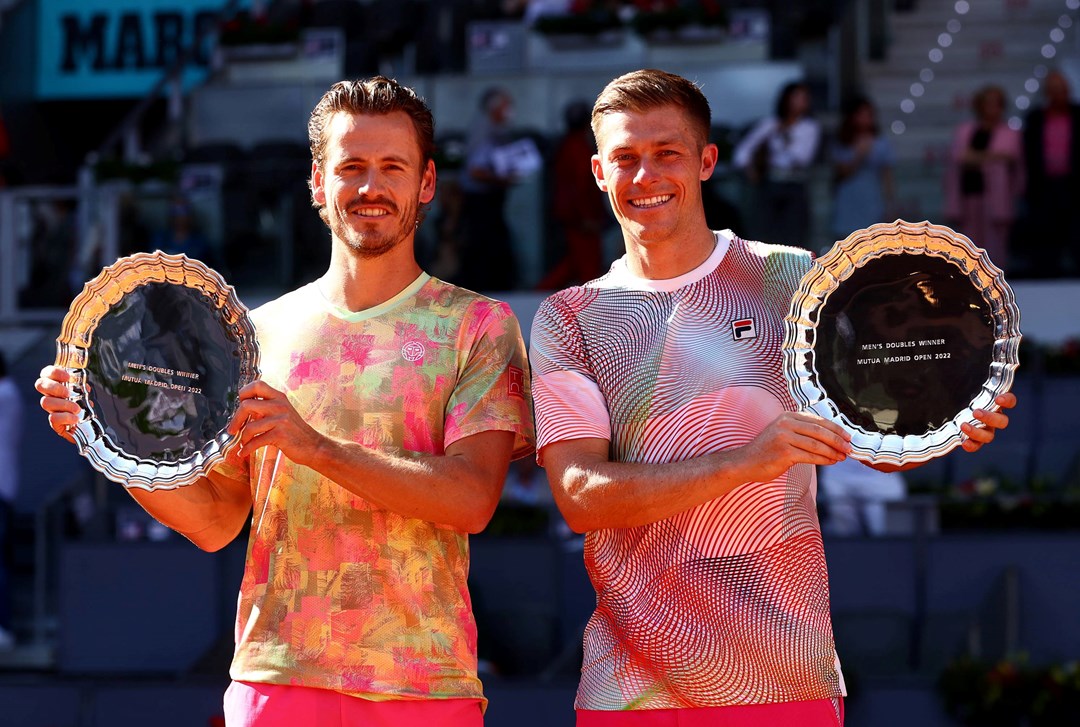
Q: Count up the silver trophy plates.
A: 2